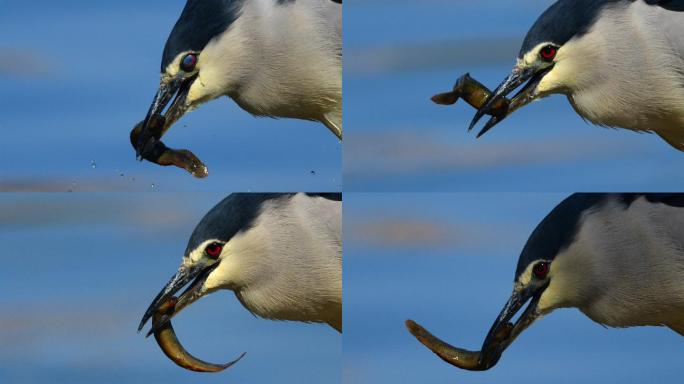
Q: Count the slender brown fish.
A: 4